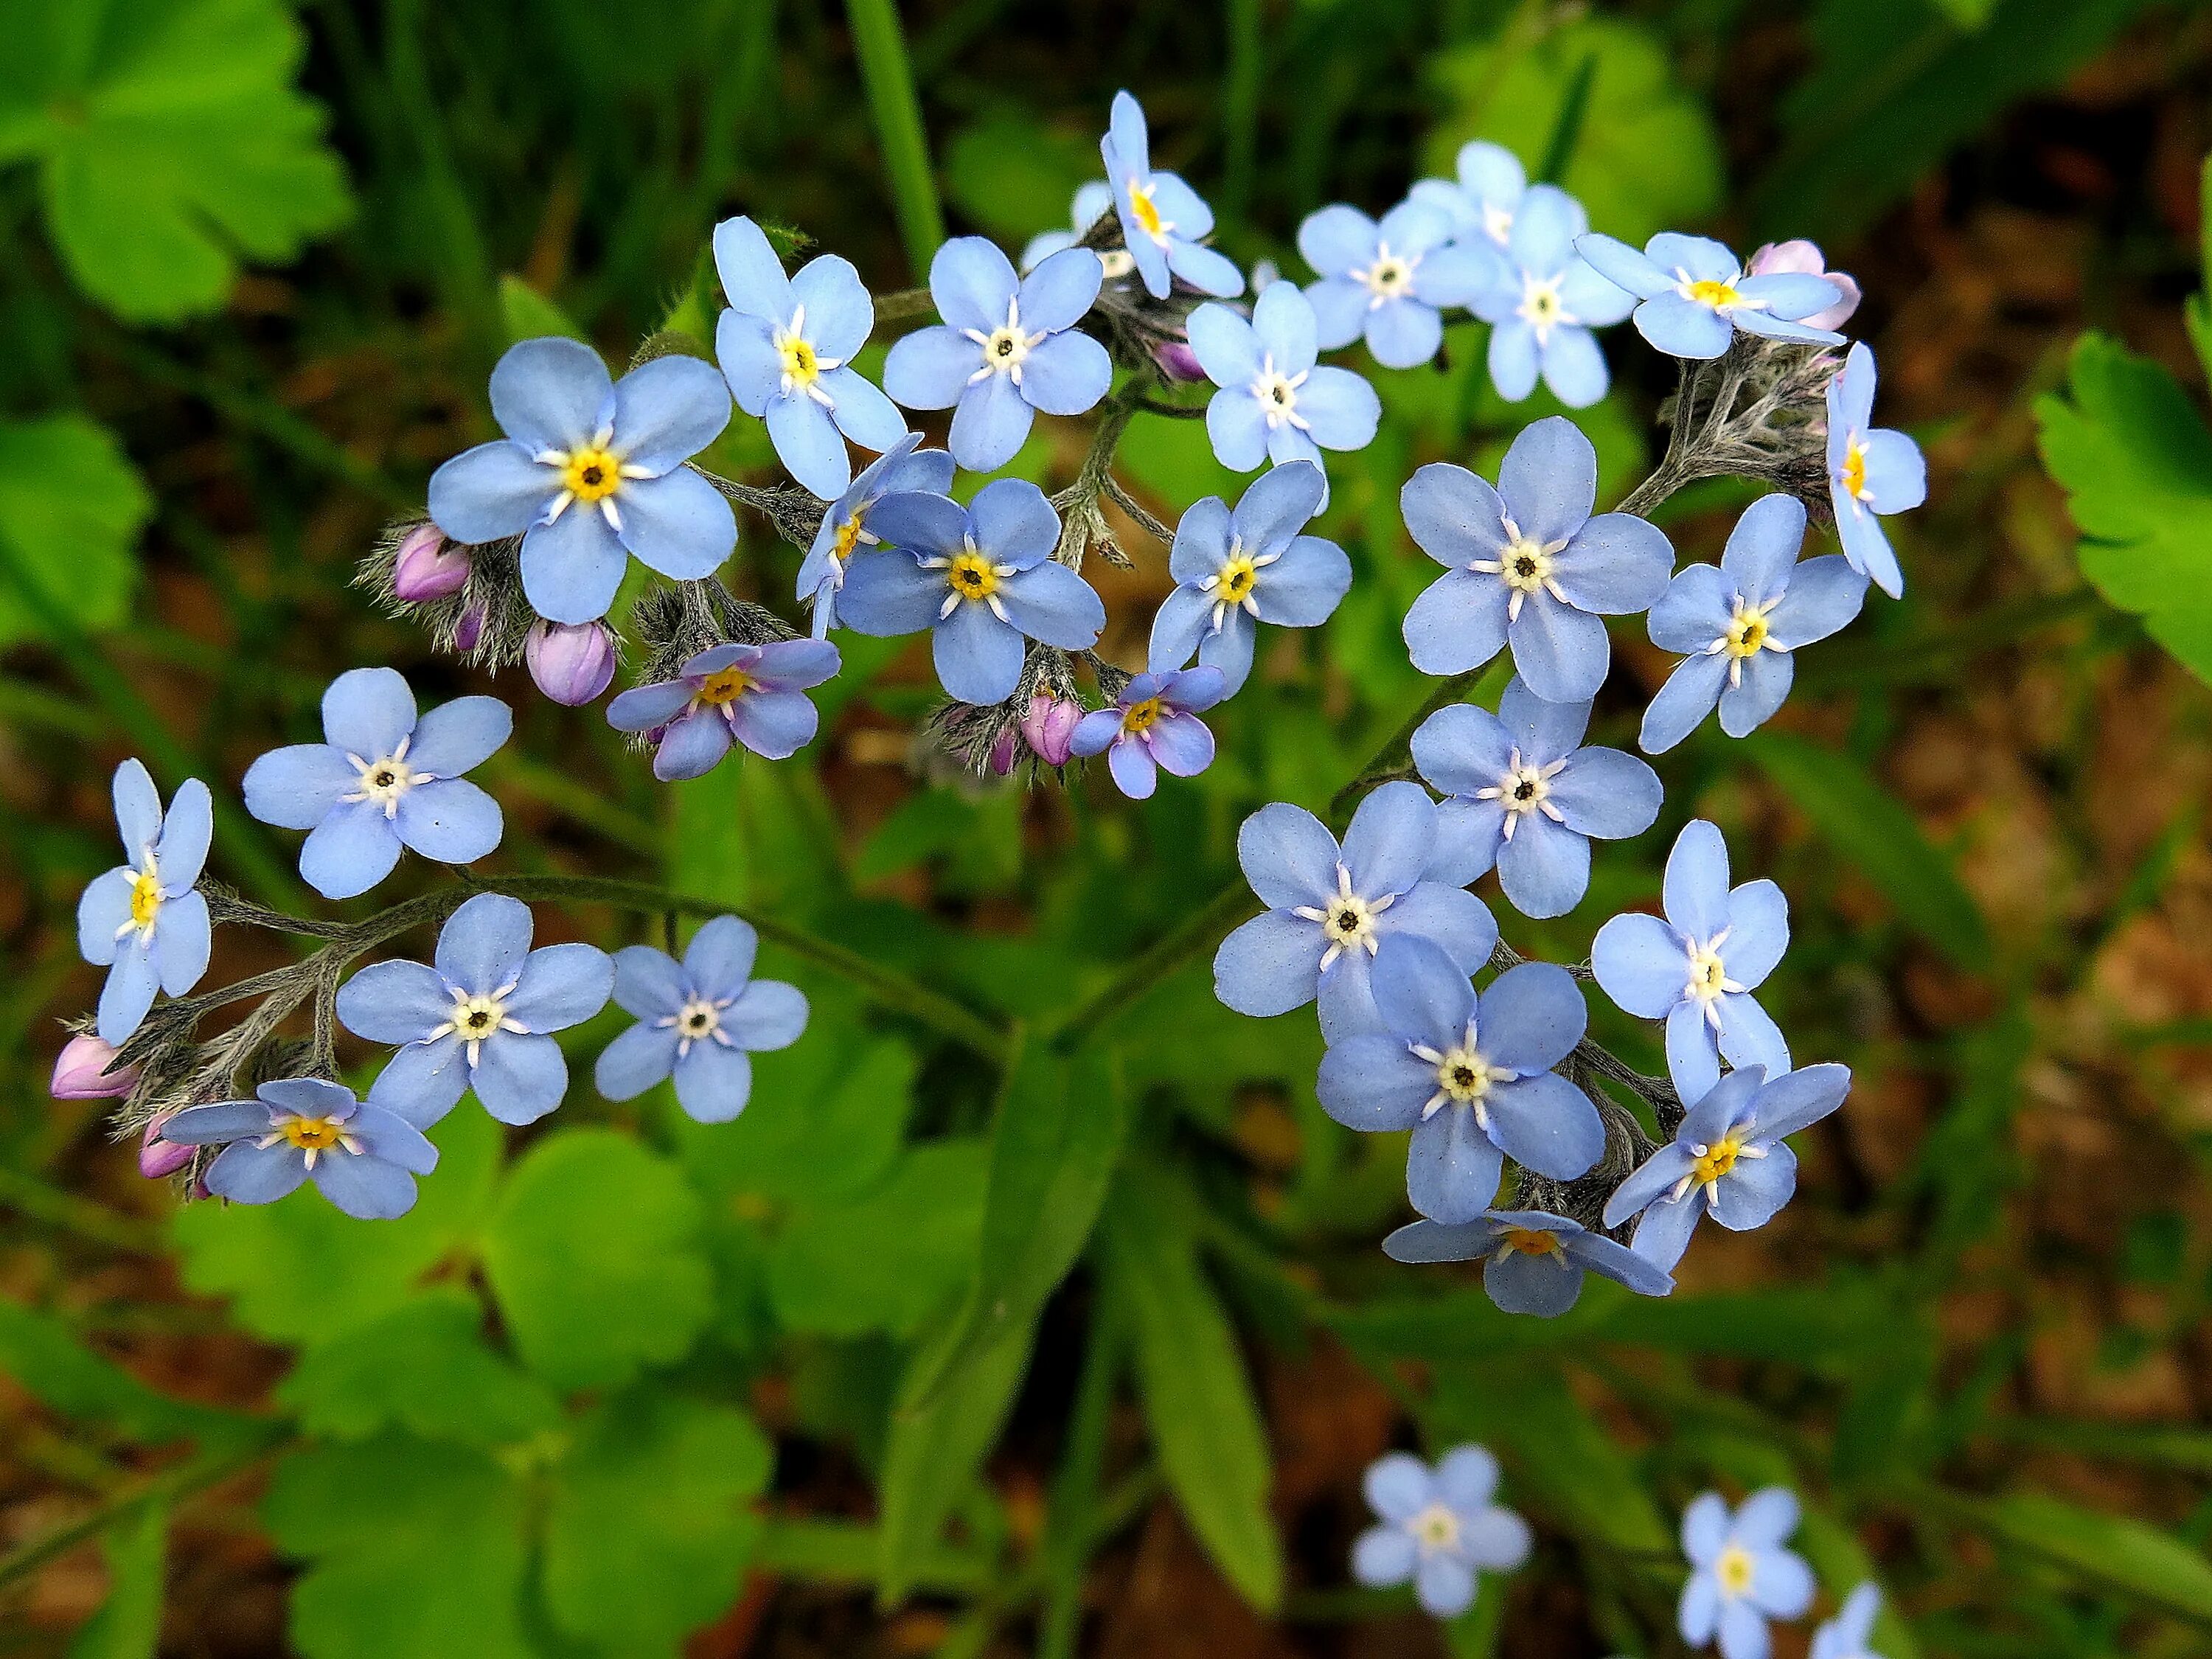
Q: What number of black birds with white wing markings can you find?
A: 0